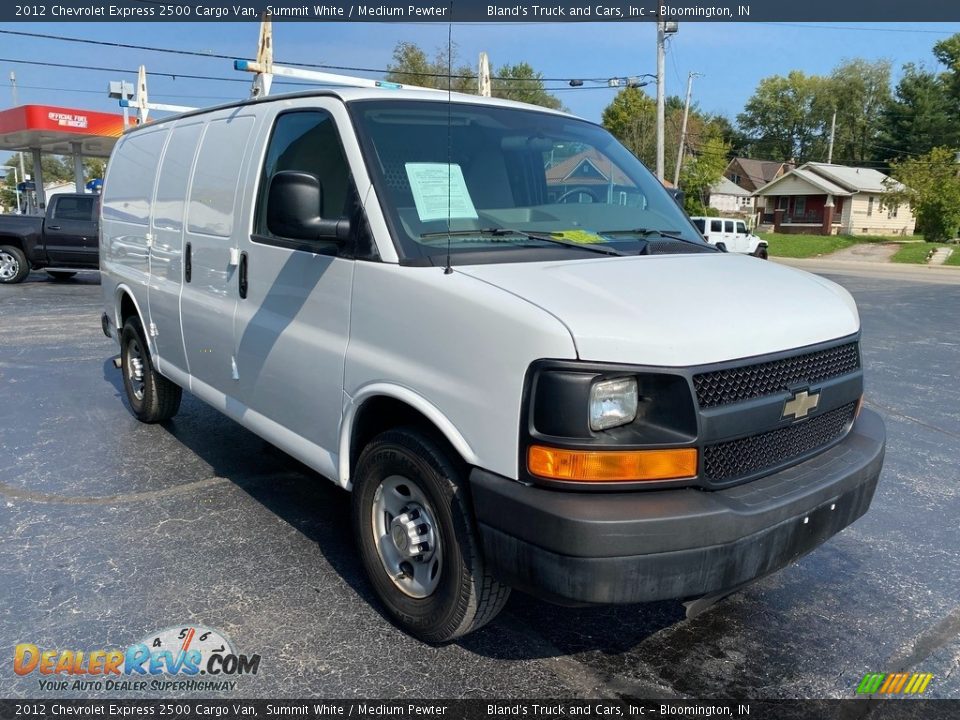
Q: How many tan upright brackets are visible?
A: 3